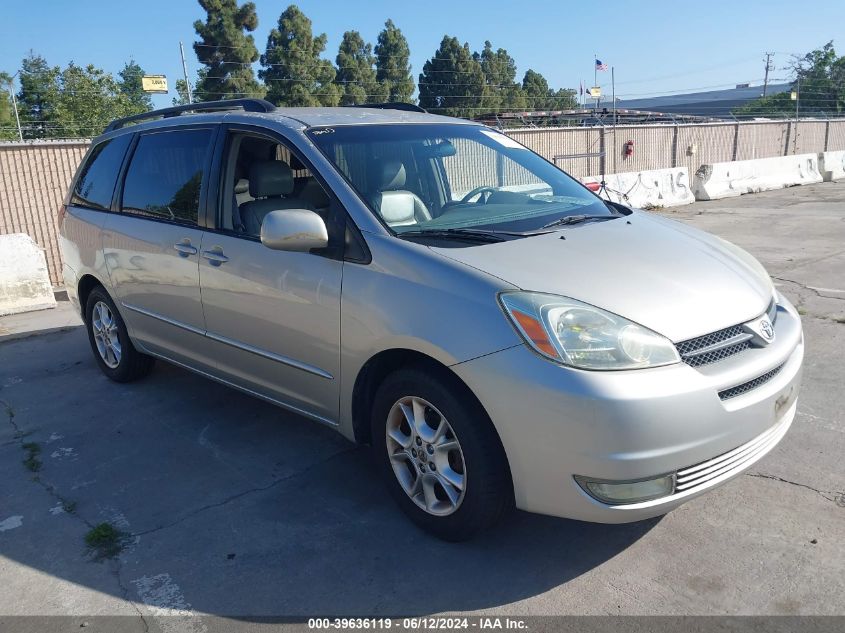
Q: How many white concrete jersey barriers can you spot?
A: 4